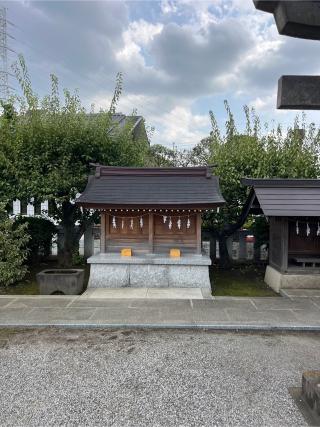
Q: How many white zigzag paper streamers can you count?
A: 11